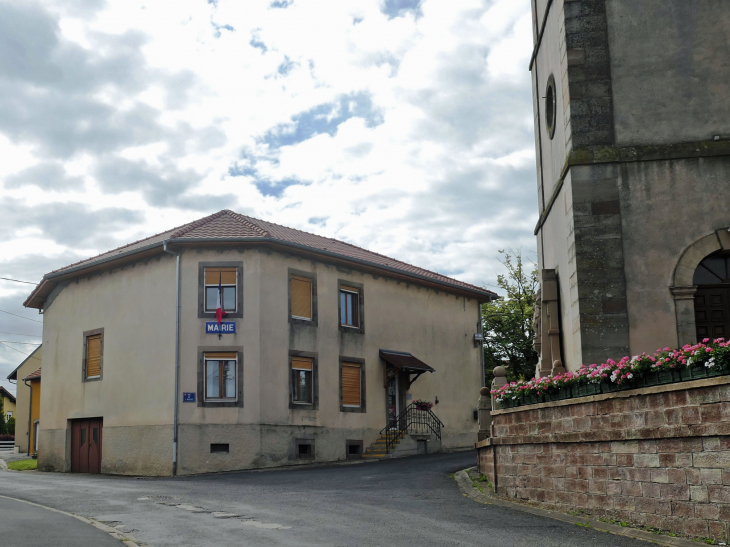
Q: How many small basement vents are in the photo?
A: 3